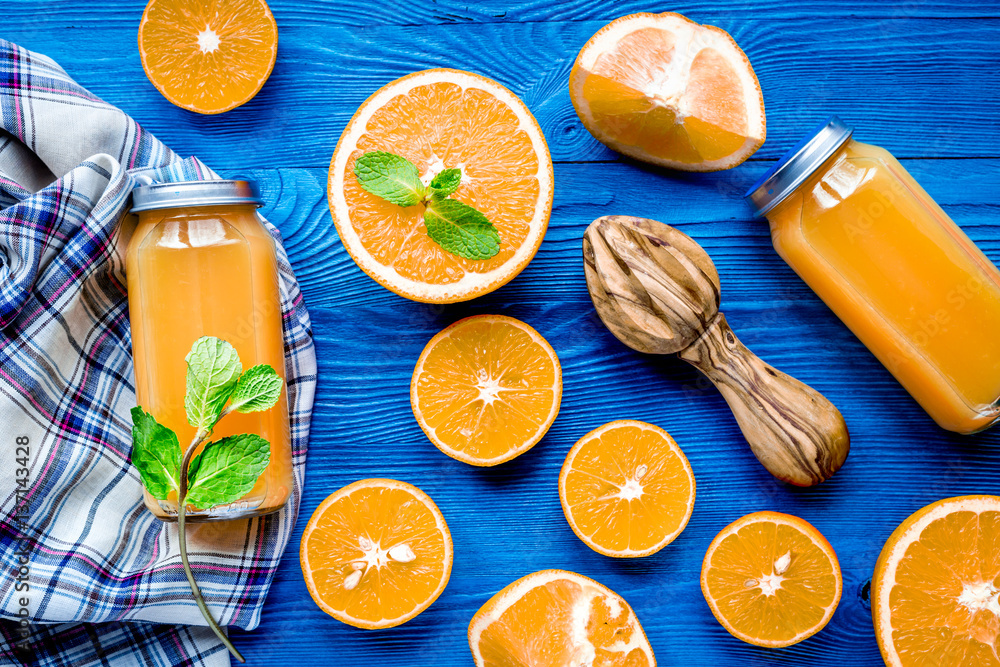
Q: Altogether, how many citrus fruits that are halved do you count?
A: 7